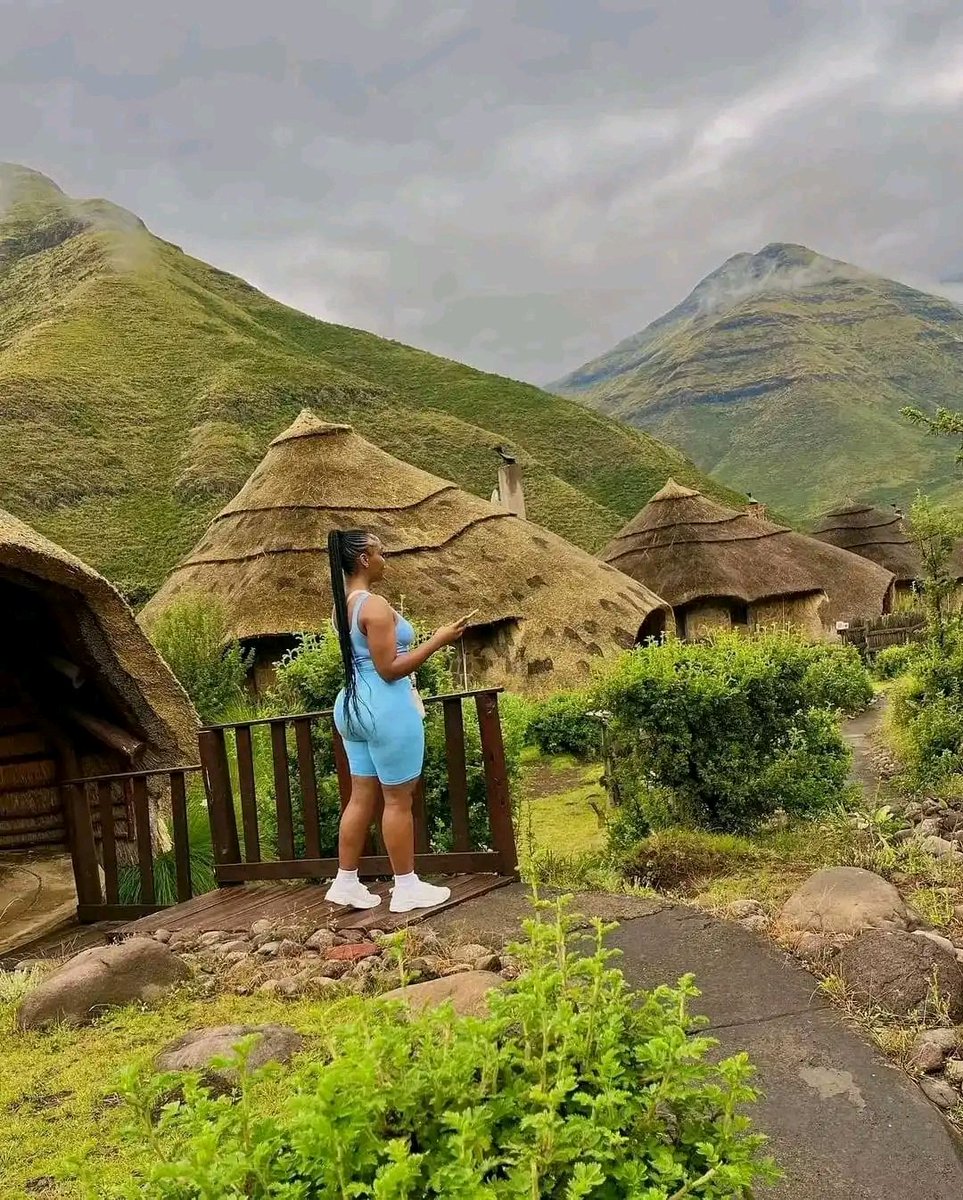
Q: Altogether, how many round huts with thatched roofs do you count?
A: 4